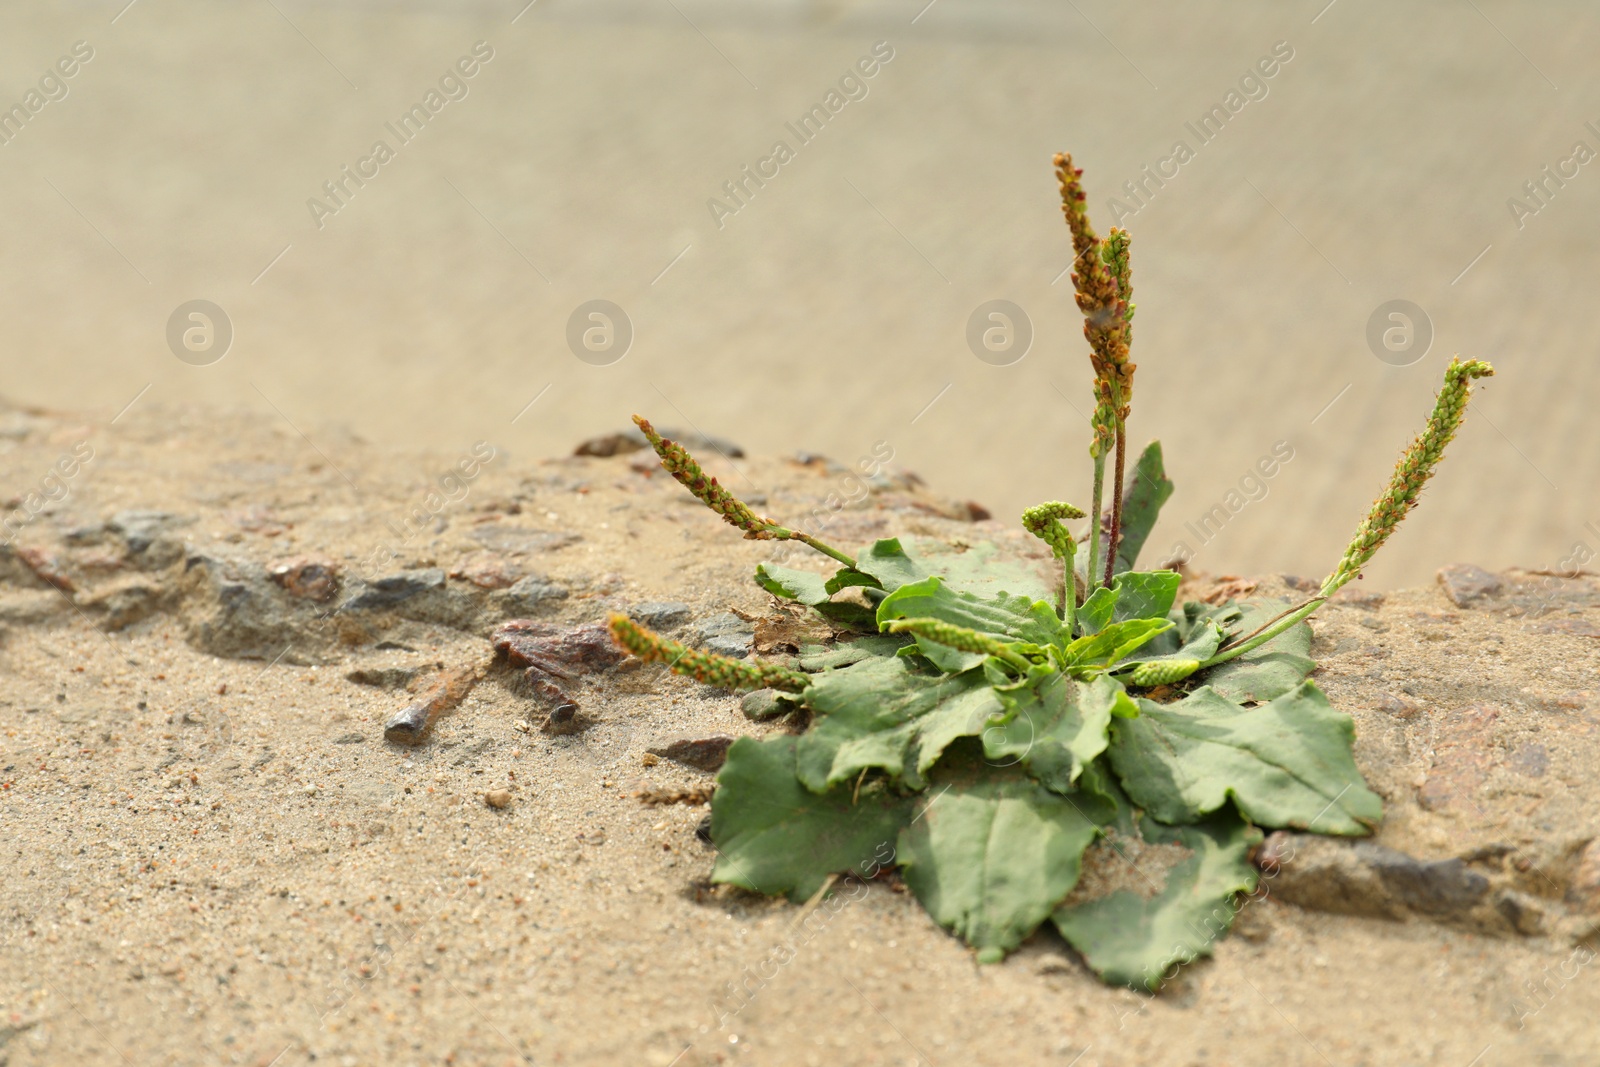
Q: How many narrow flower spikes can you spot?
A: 8